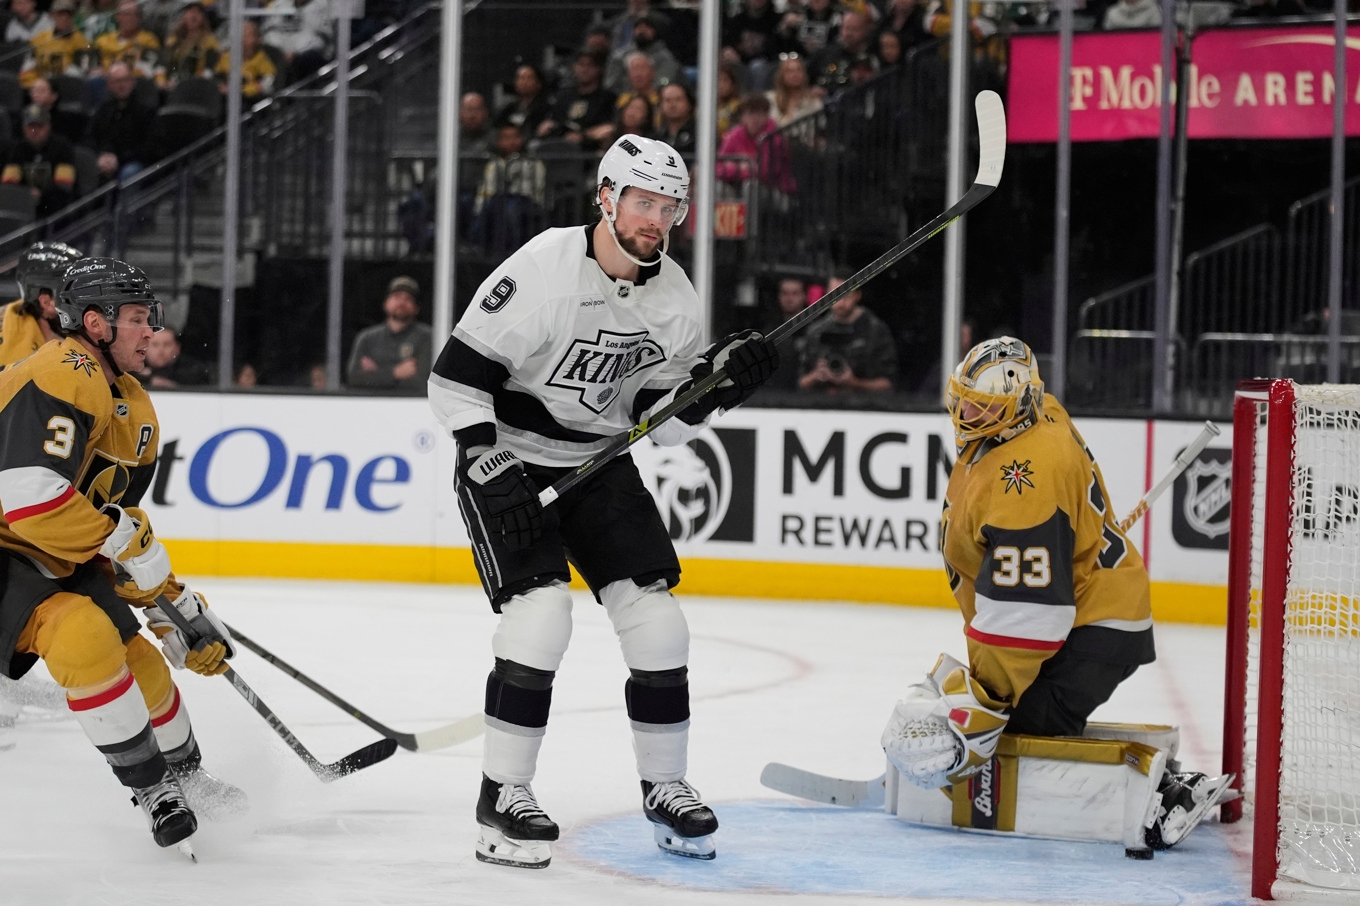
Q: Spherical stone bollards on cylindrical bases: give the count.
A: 0